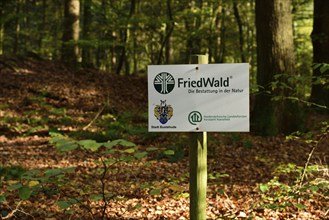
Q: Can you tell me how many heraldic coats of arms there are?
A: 1